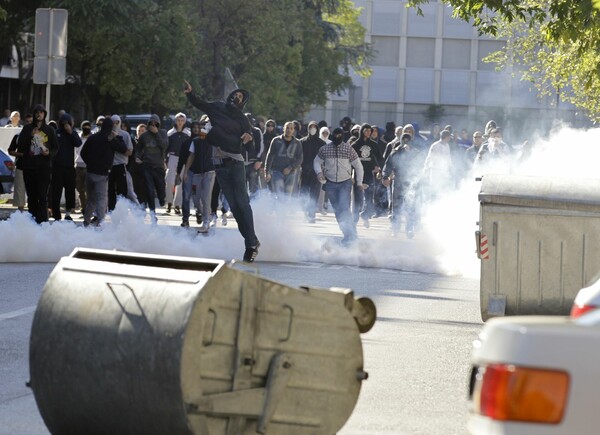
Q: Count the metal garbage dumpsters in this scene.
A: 2